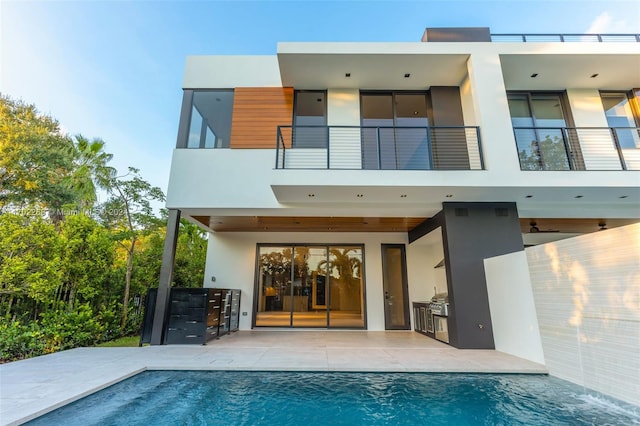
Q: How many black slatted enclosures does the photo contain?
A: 1